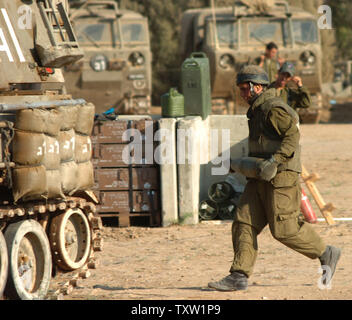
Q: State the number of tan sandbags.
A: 12